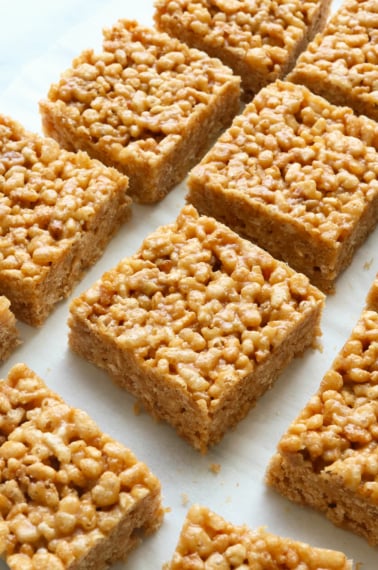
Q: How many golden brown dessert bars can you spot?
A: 10